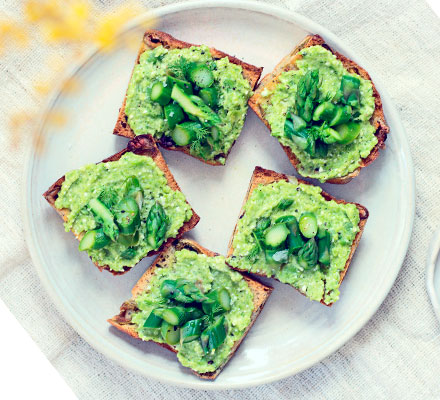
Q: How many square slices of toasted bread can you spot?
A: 5